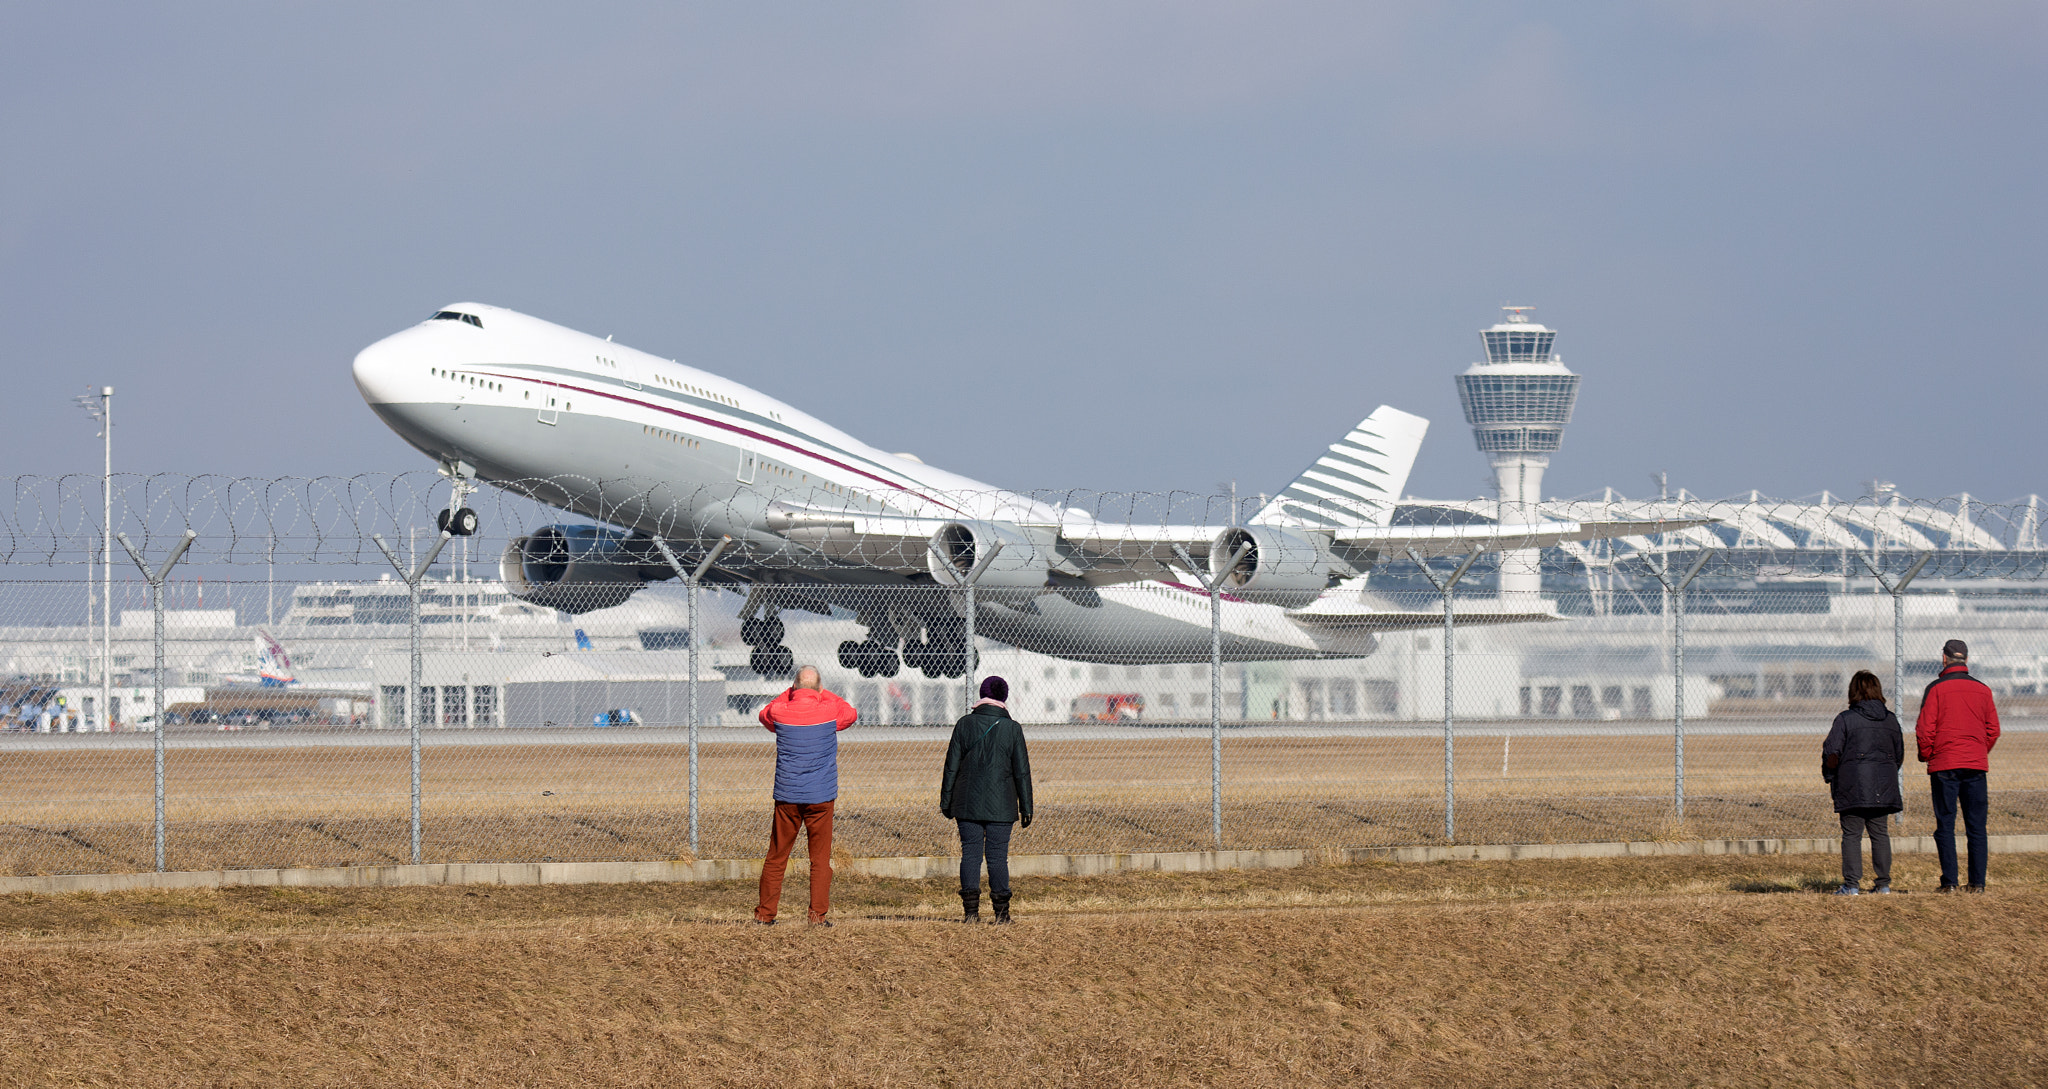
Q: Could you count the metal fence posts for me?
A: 8